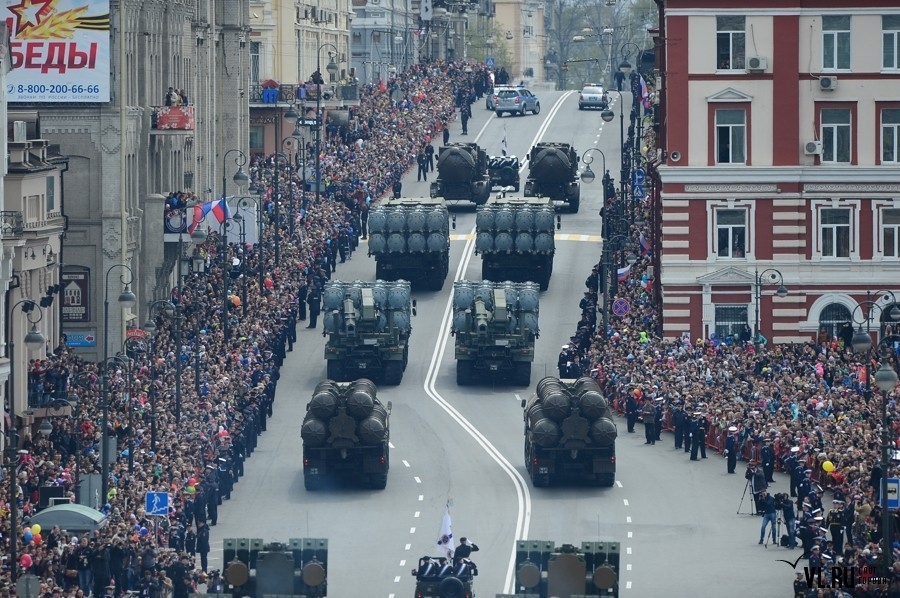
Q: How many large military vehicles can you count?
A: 10